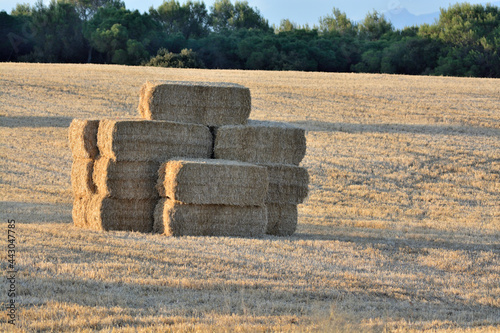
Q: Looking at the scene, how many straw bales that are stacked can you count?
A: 12